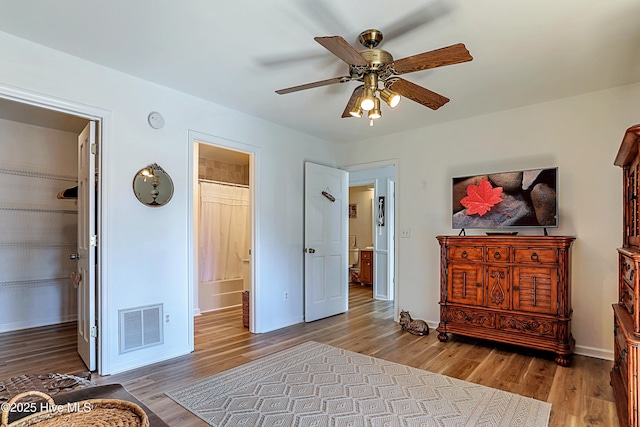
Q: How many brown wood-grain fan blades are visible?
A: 5